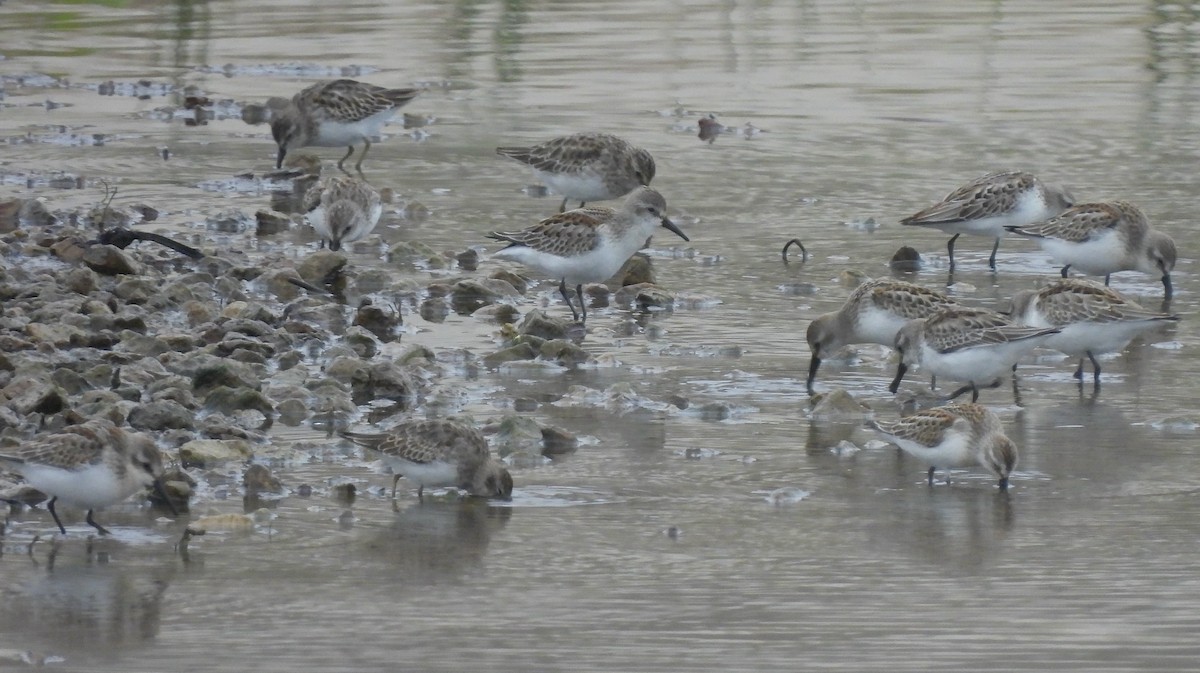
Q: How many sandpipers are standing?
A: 12